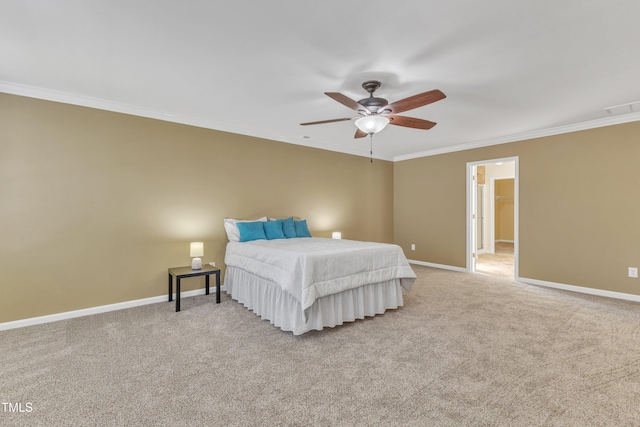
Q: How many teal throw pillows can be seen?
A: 4